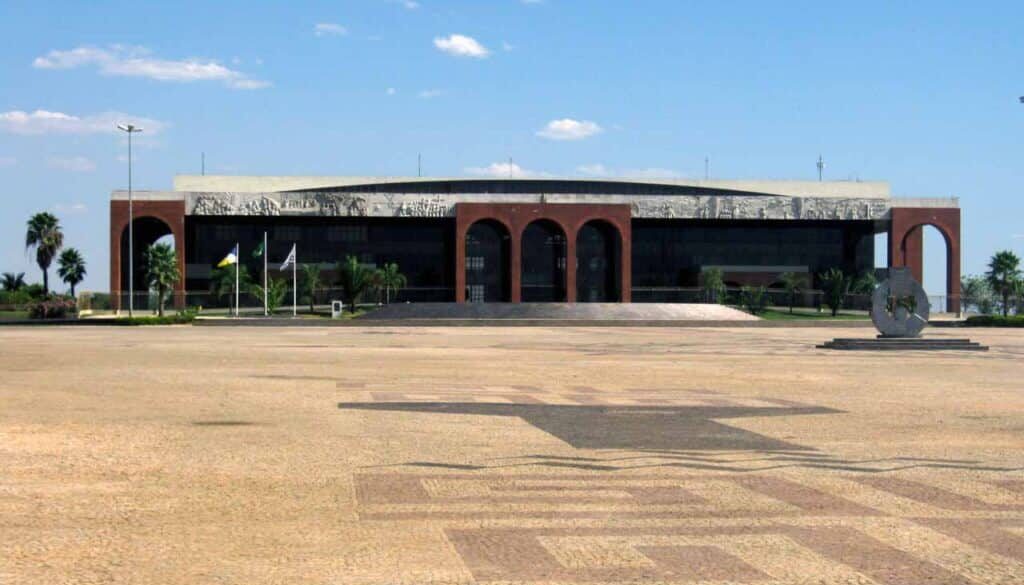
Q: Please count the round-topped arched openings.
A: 5